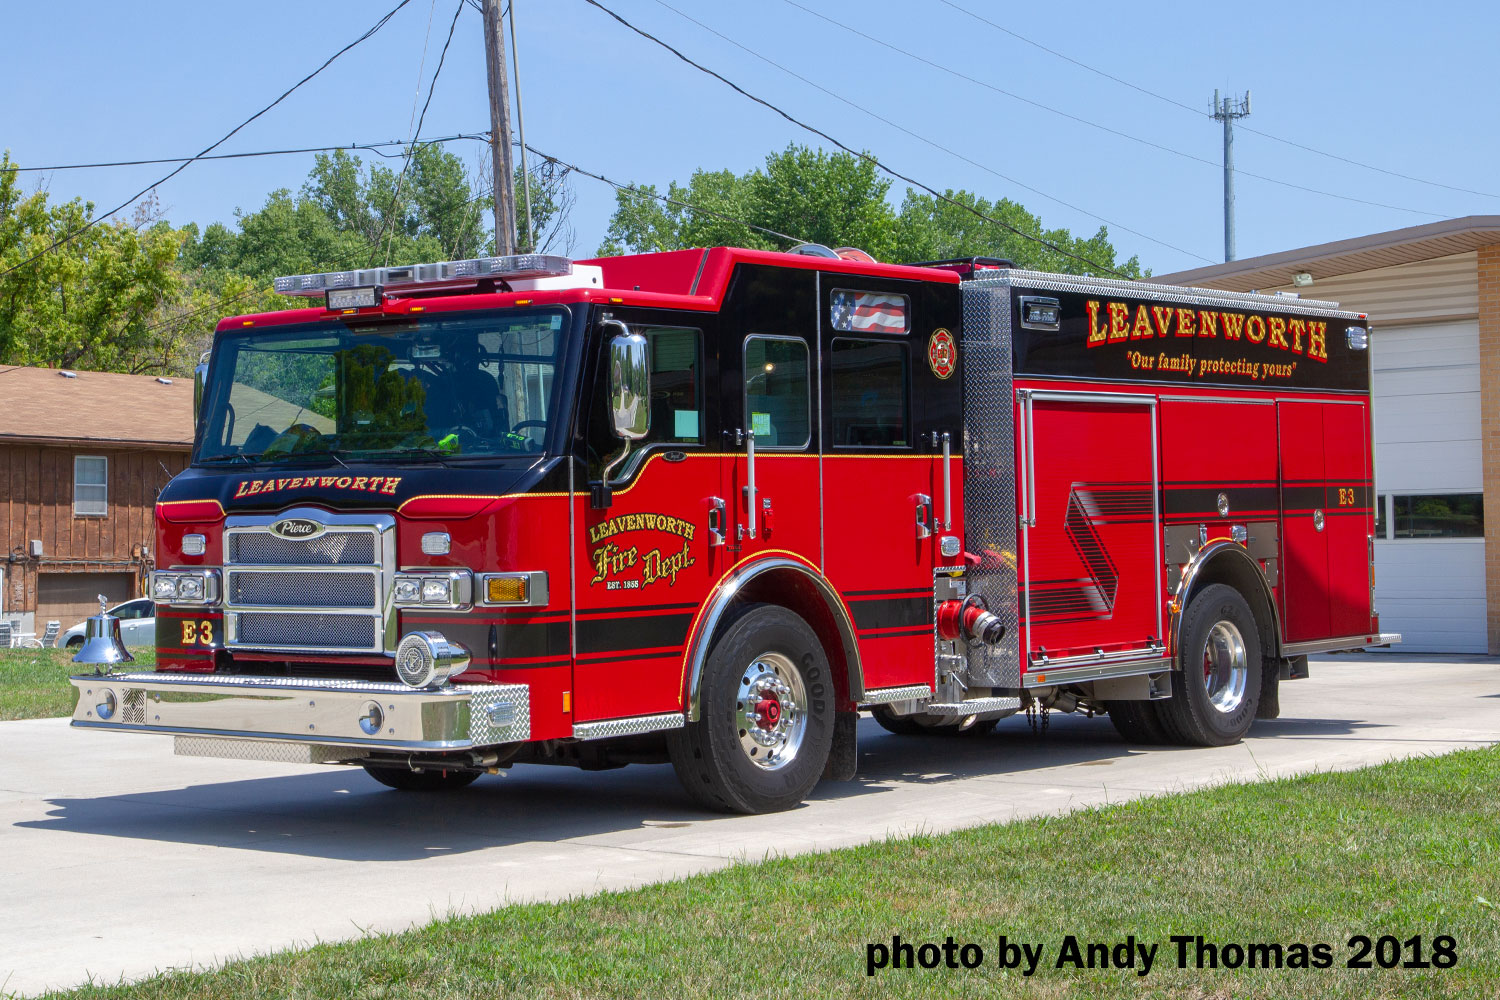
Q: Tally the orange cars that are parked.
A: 0